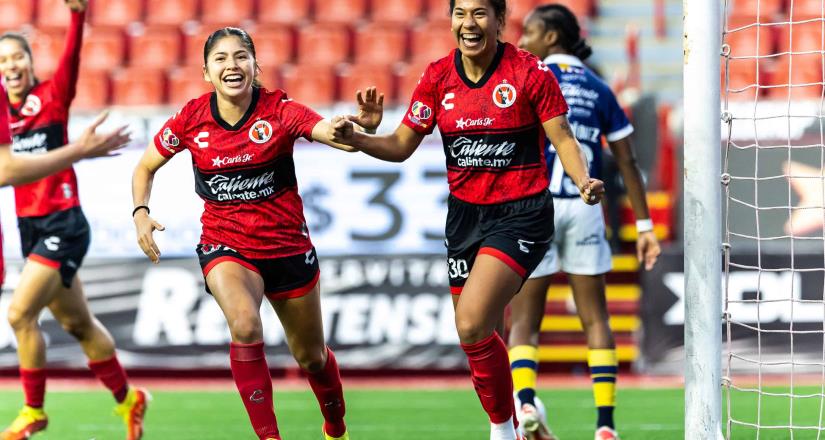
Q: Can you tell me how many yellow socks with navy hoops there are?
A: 2